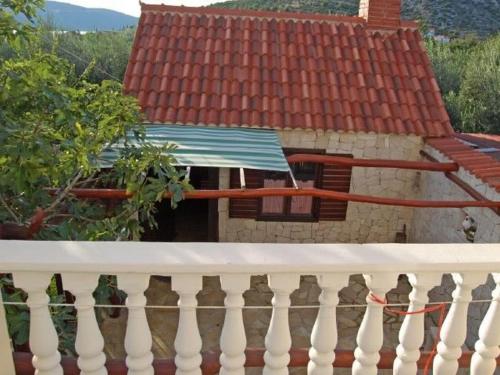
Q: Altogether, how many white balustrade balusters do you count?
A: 11